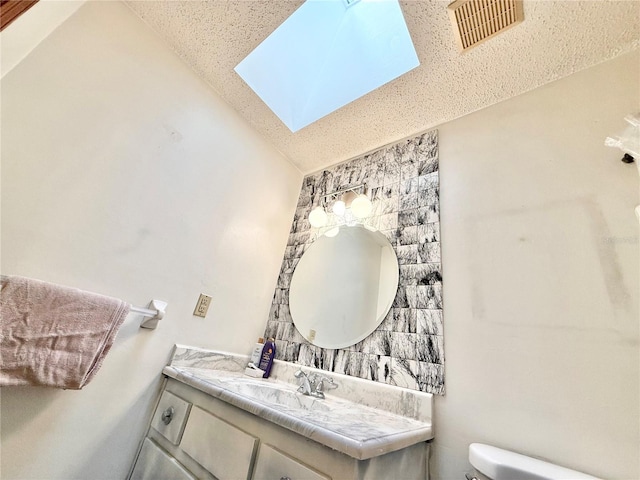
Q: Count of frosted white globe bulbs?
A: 3